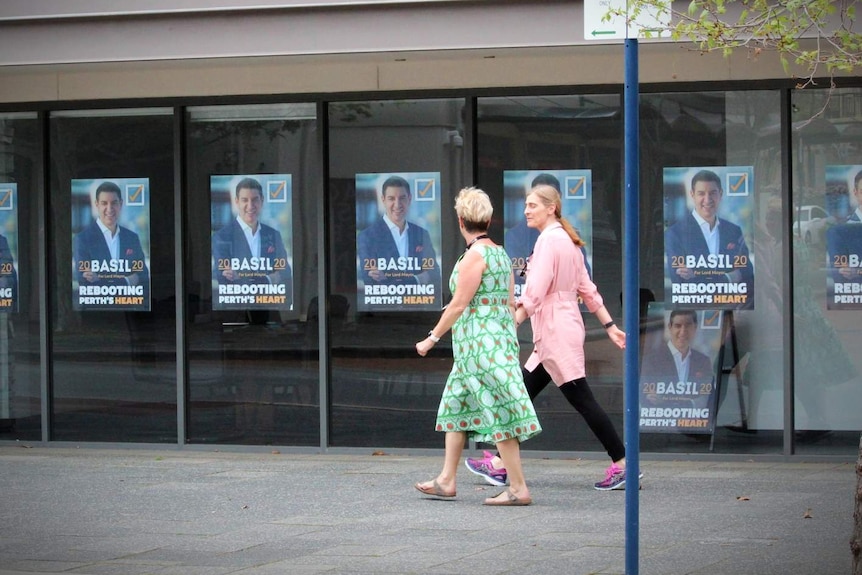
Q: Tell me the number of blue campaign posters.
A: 8